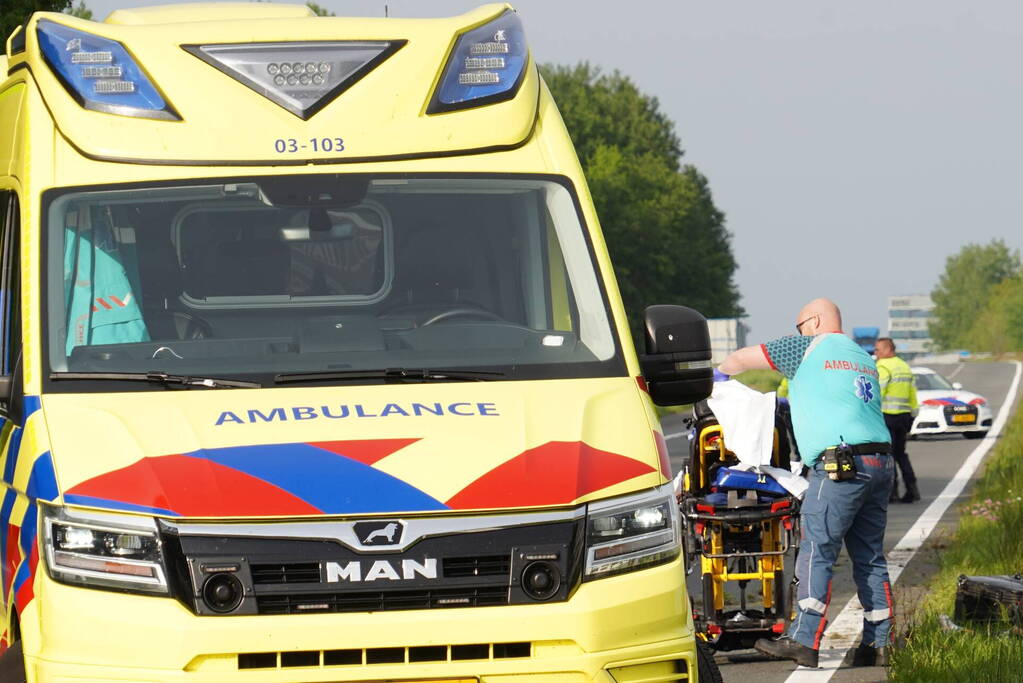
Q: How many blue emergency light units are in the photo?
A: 2